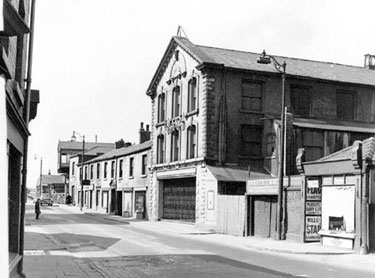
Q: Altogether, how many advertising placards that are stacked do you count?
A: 3